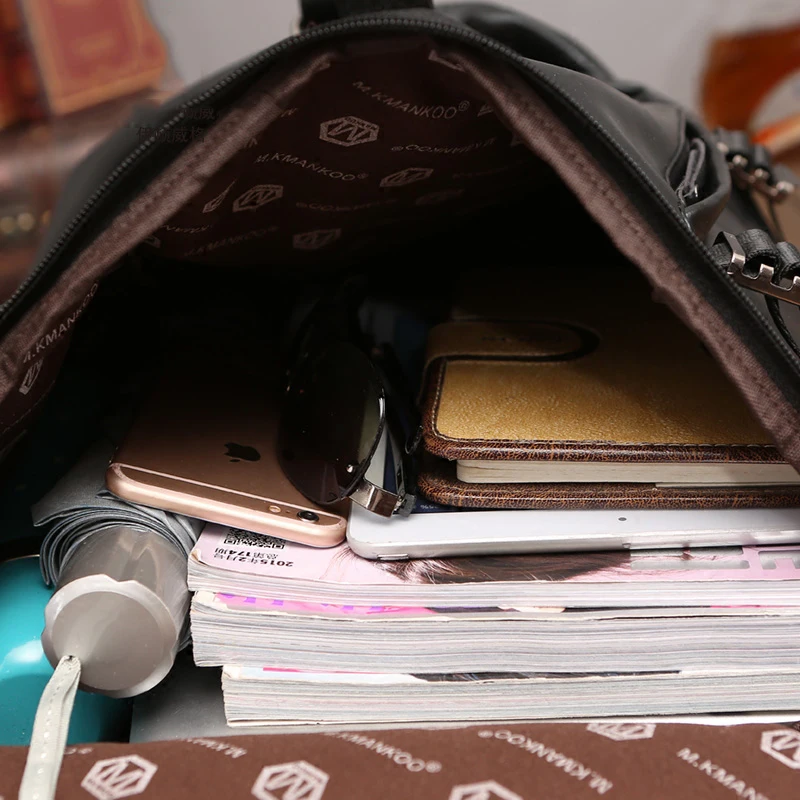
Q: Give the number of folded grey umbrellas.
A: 1